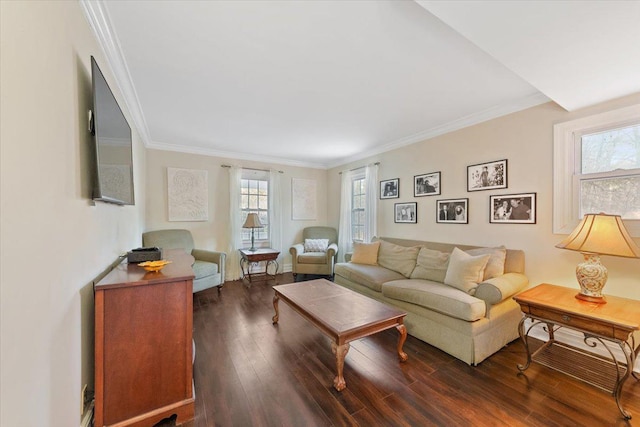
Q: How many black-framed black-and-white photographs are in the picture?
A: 6